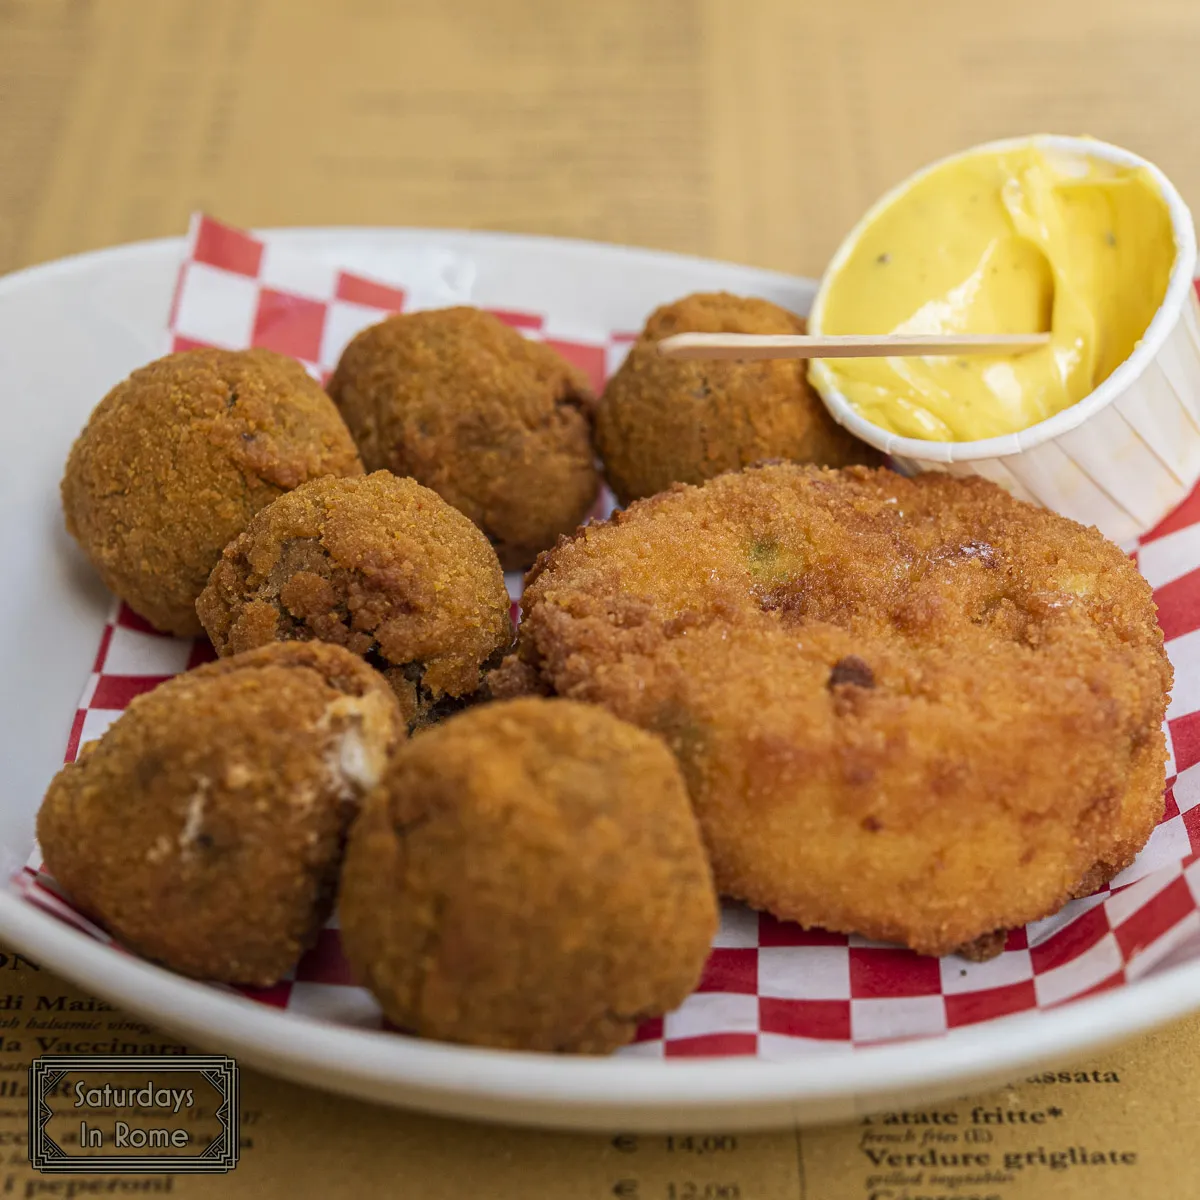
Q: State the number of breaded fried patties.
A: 1